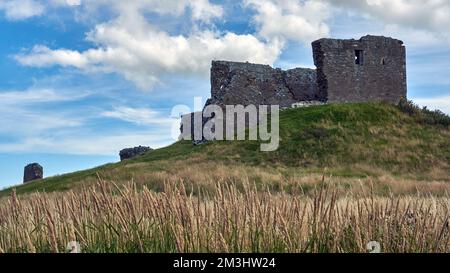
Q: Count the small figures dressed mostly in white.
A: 0